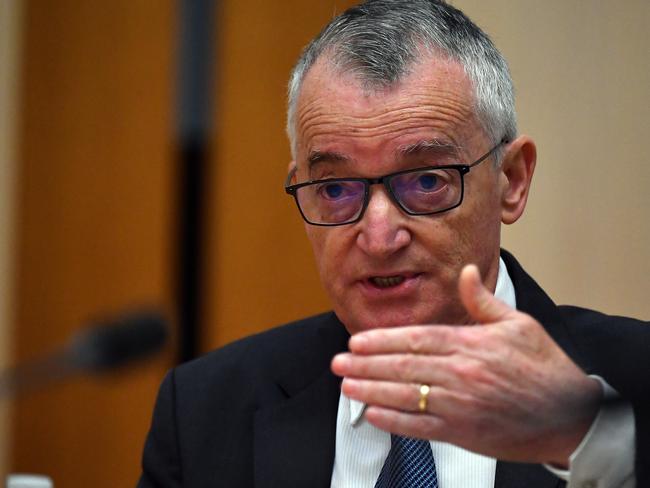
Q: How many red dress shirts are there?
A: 0